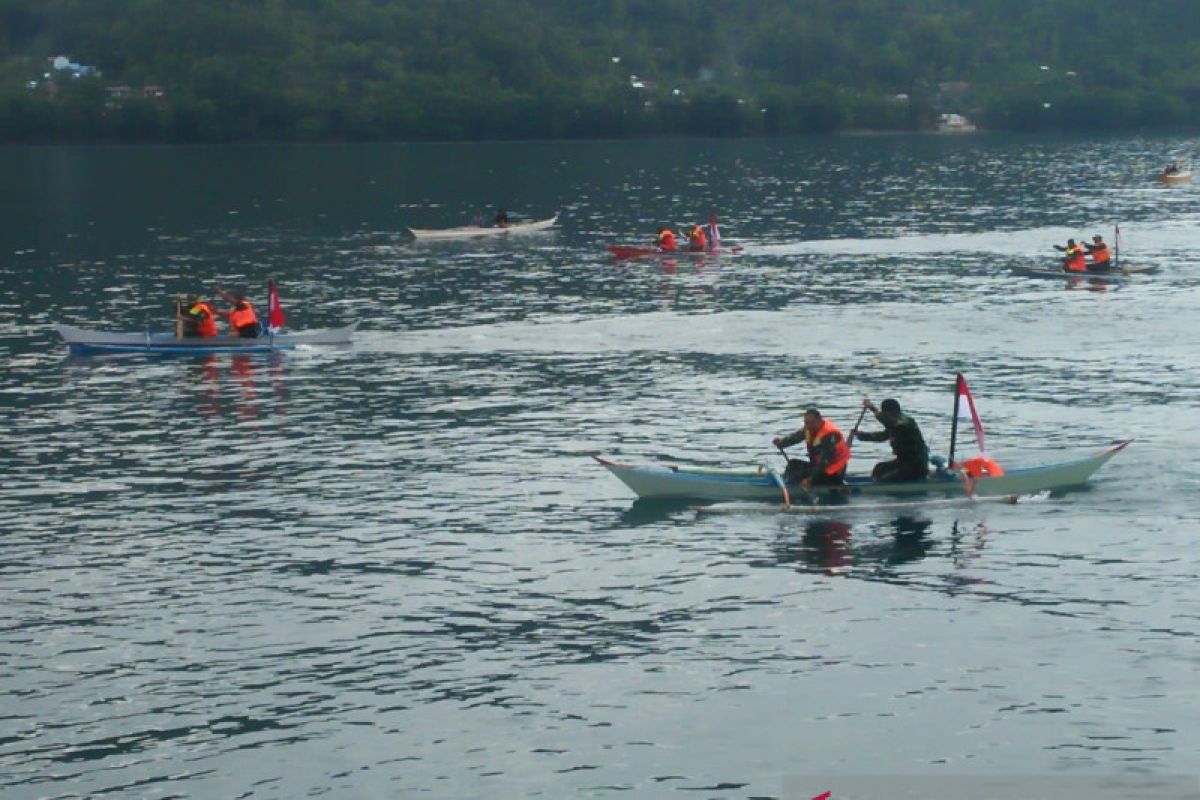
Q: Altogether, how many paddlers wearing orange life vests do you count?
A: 7